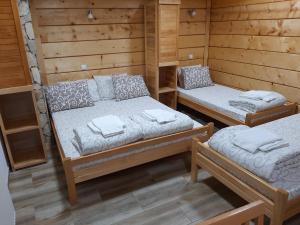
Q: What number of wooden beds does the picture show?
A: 3